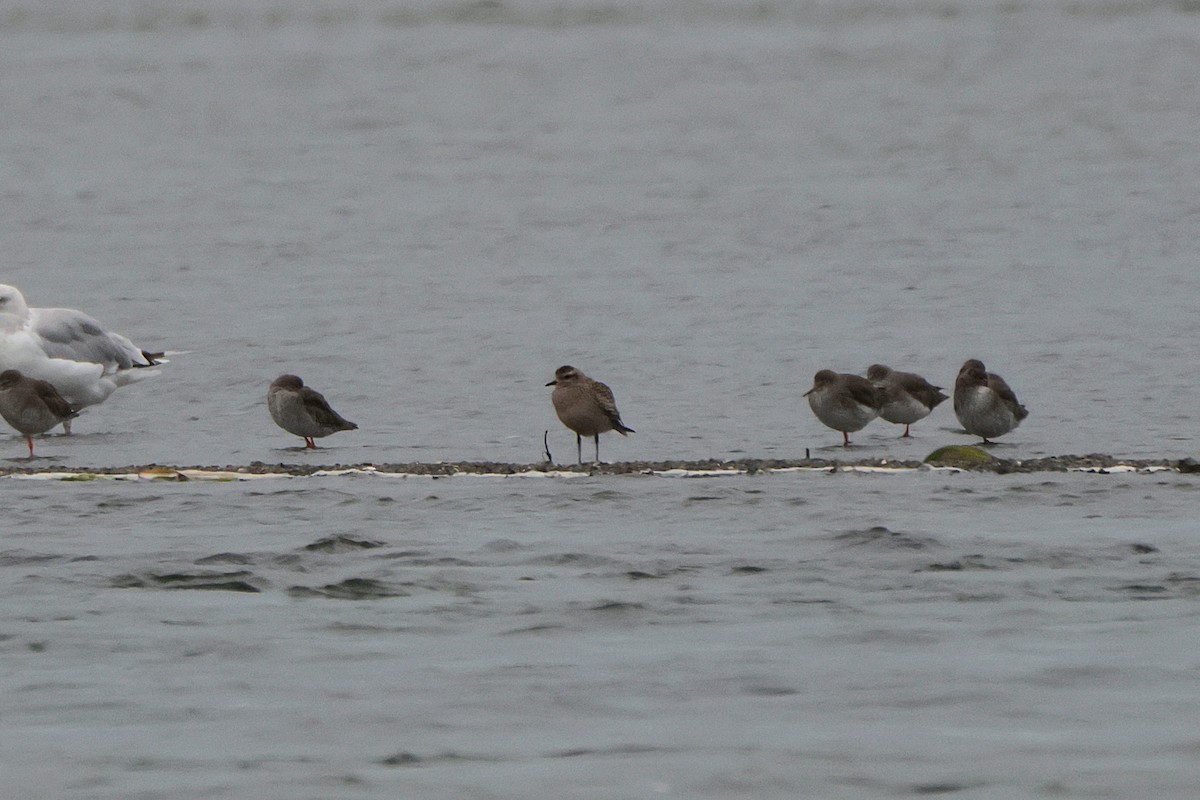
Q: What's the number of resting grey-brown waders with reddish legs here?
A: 5